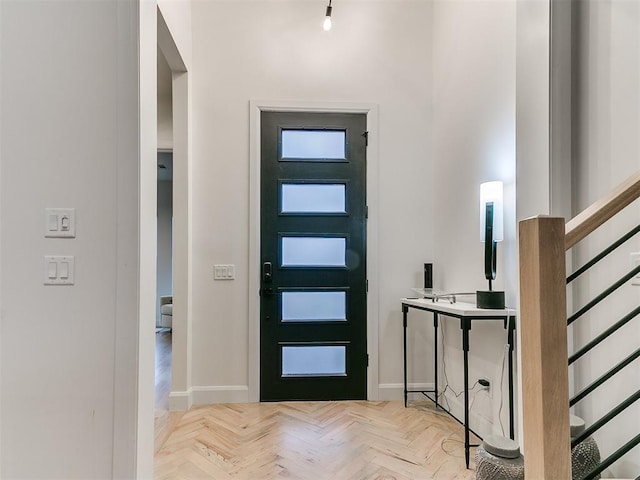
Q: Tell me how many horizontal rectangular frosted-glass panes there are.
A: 5